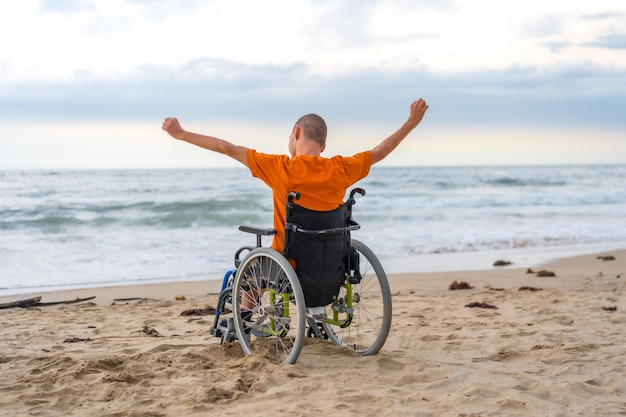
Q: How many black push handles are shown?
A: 2